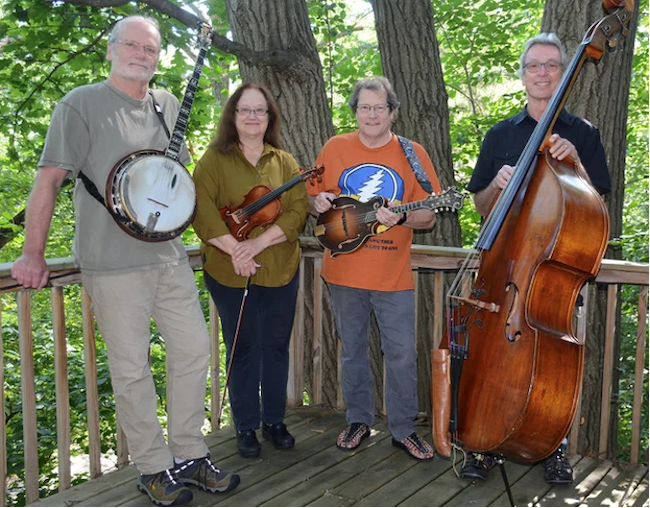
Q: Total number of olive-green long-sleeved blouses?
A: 1